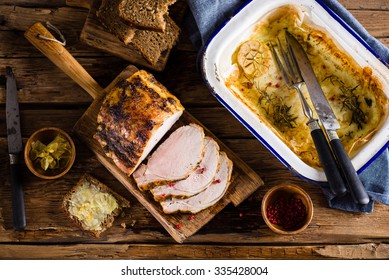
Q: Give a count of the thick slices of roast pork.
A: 3